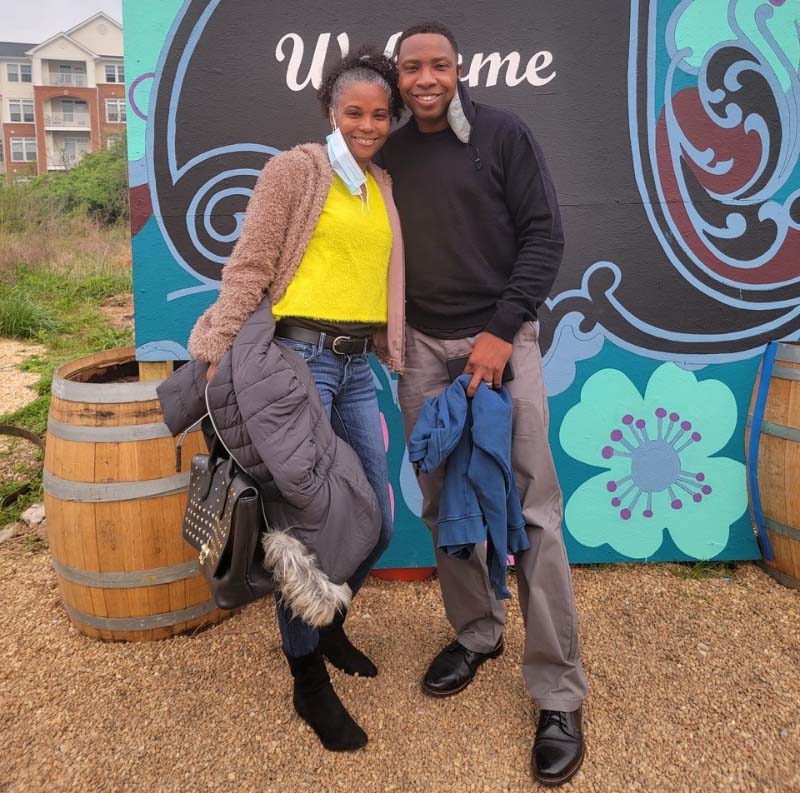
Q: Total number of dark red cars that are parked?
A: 0